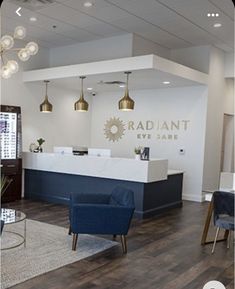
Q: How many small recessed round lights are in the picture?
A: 6